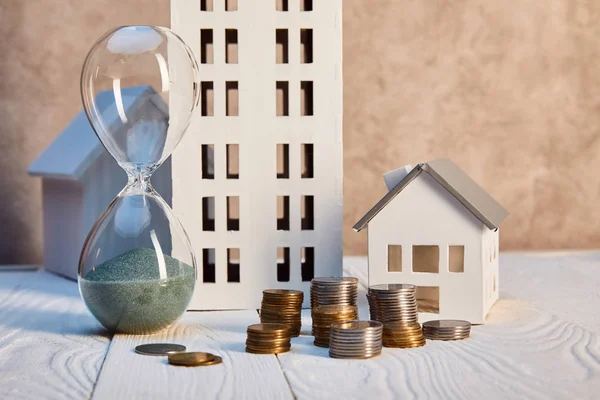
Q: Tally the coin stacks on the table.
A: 8